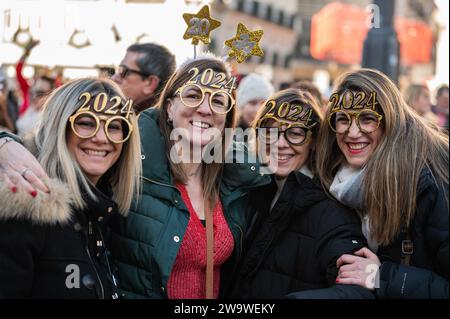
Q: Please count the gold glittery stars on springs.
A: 2